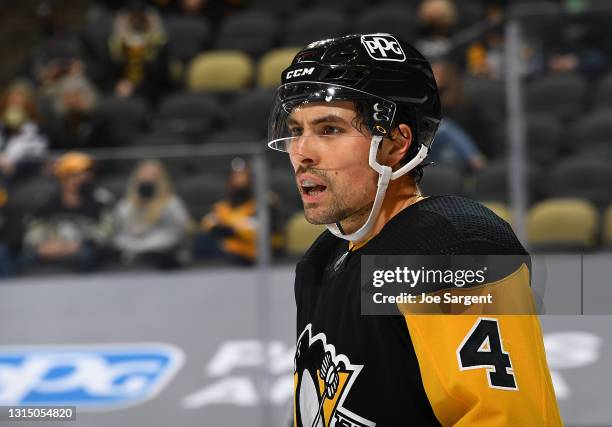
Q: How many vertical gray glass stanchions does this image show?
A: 2